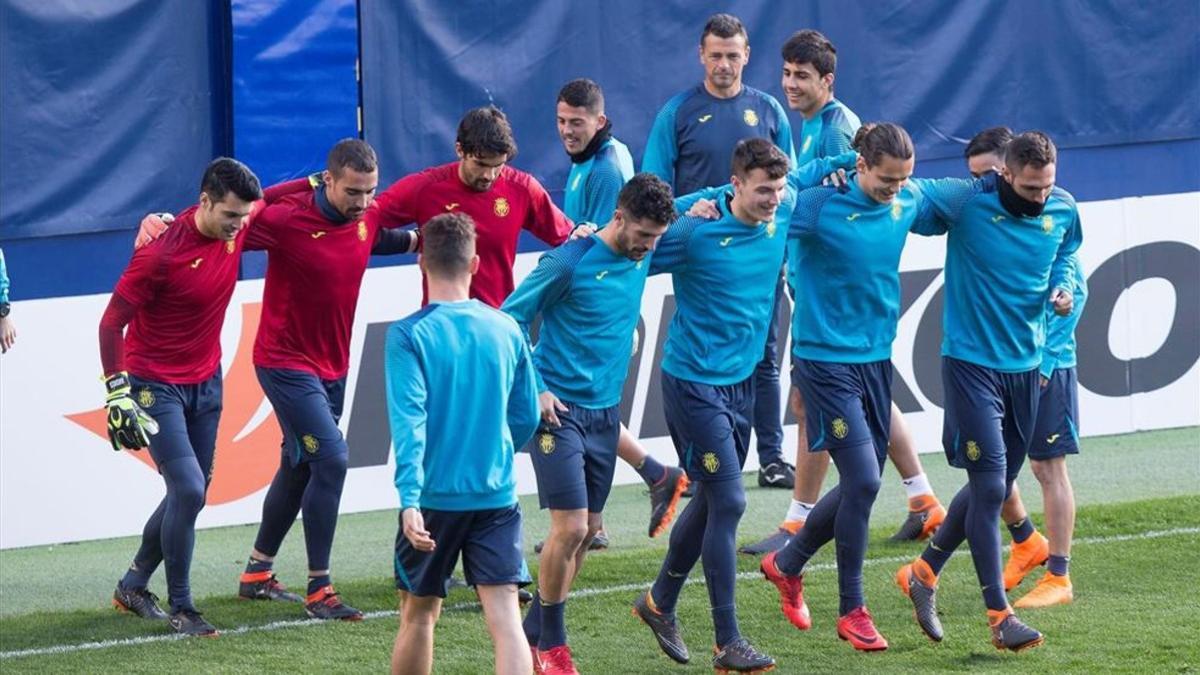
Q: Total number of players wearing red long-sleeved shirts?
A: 3